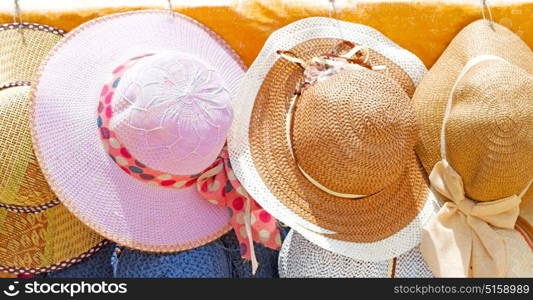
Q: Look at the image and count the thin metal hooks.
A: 4